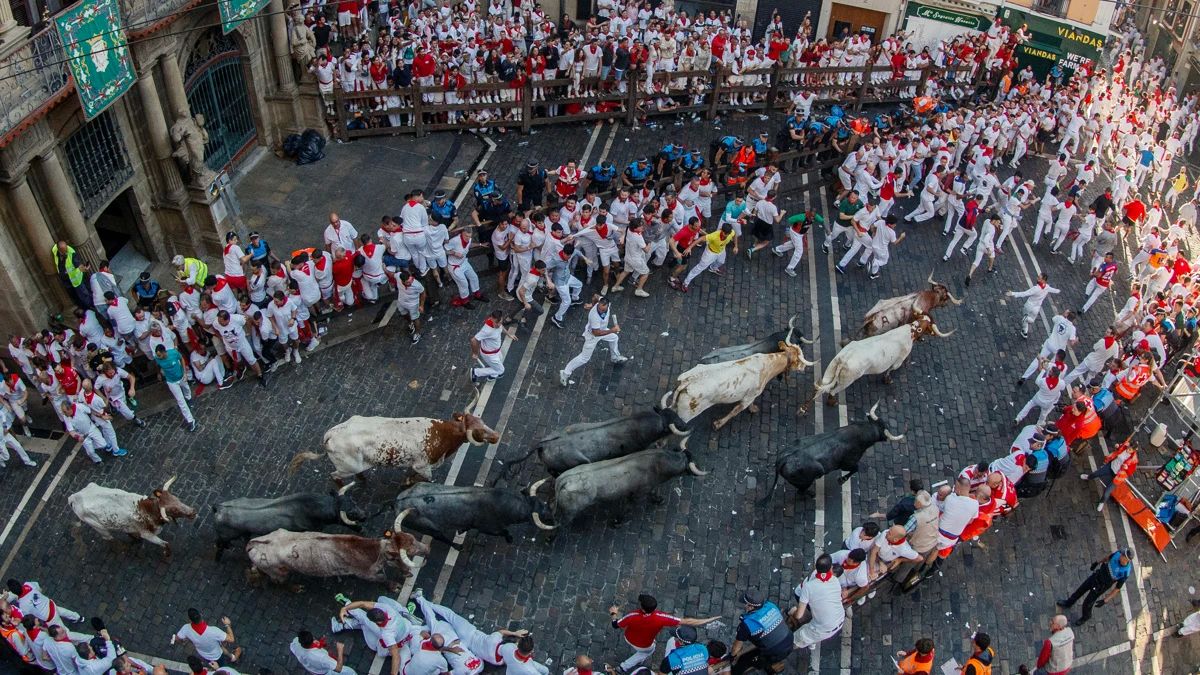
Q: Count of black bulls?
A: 6